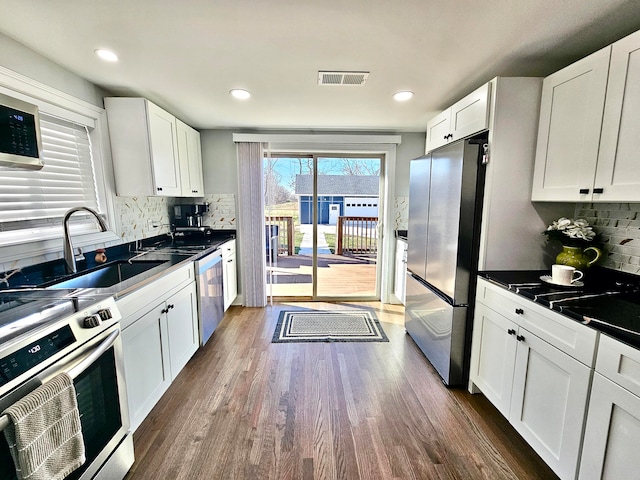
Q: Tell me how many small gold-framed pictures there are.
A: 0